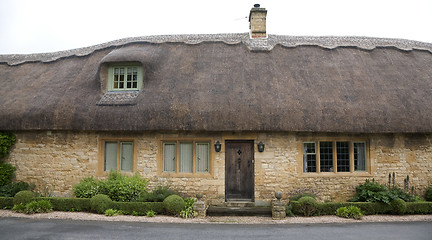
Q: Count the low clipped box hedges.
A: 2